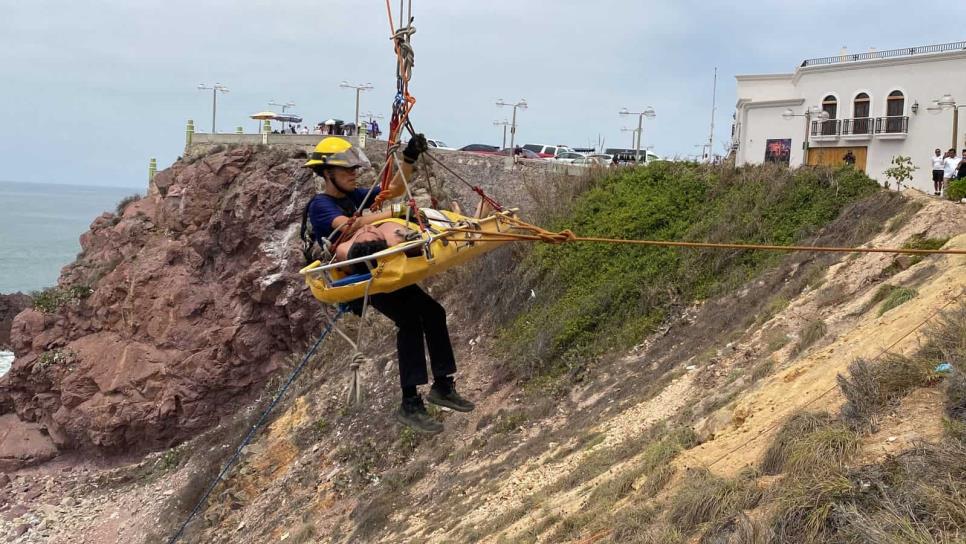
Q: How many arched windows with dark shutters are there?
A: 3